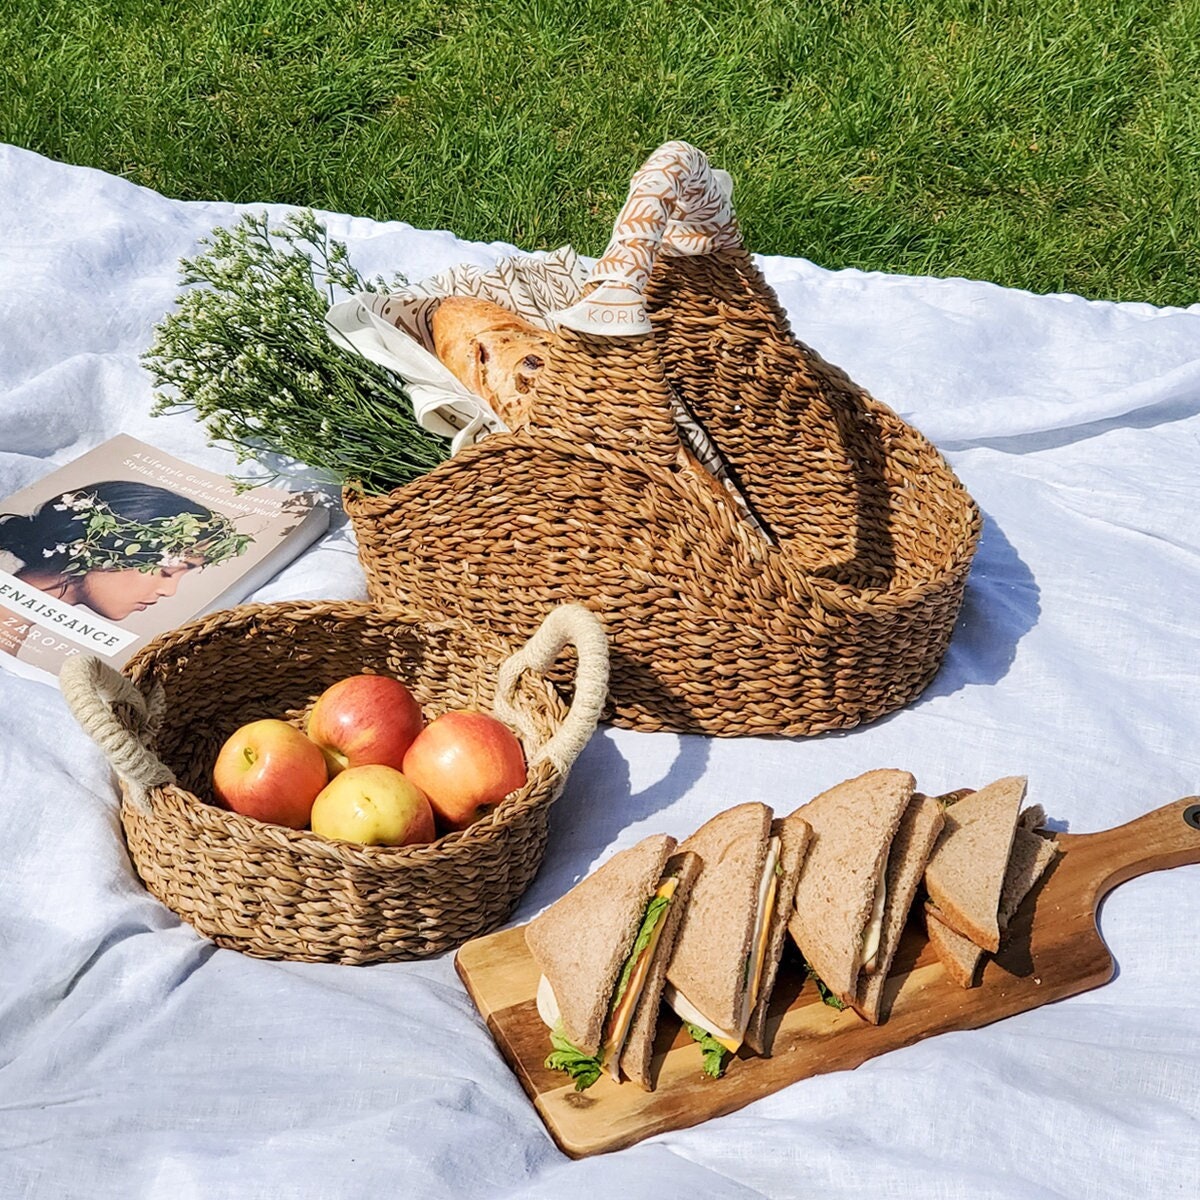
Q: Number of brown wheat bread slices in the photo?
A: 8